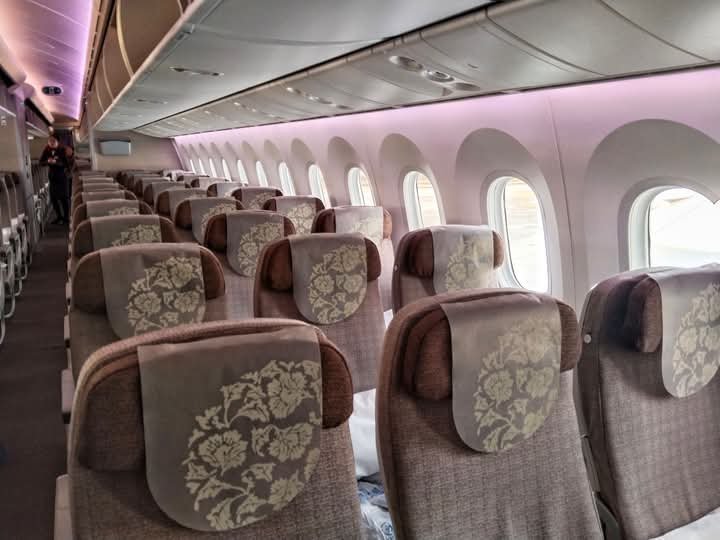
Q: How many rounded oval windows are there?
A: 12